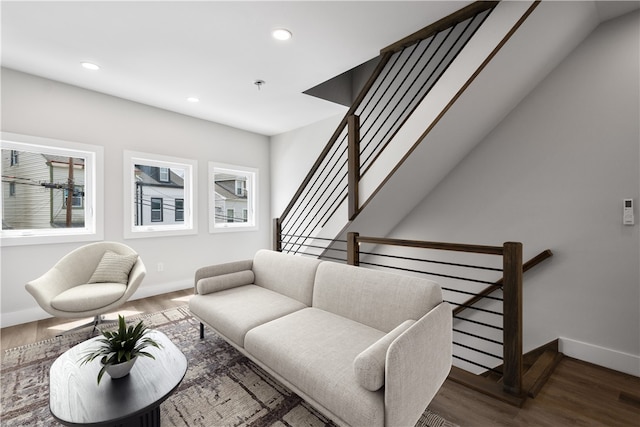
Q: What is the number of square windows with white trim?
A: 3